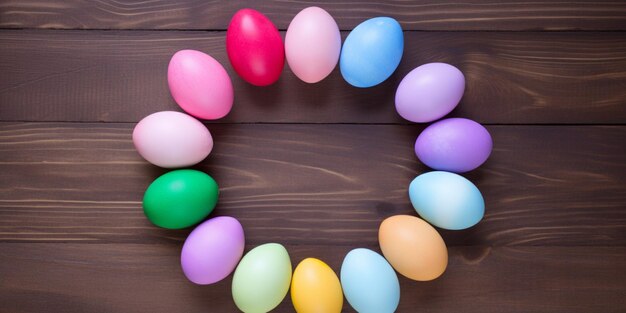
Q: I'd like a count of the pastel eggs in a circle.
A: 14